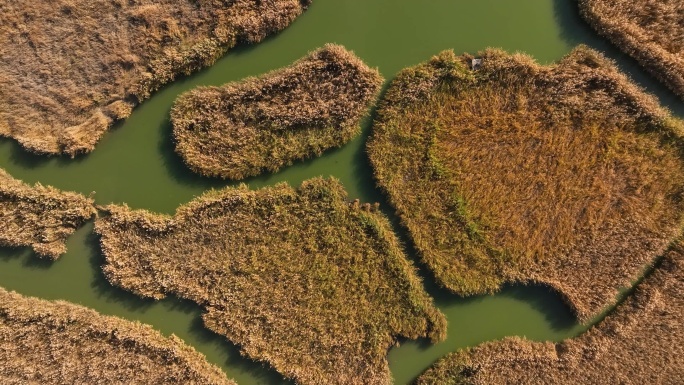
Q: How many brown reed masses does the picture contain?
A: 8